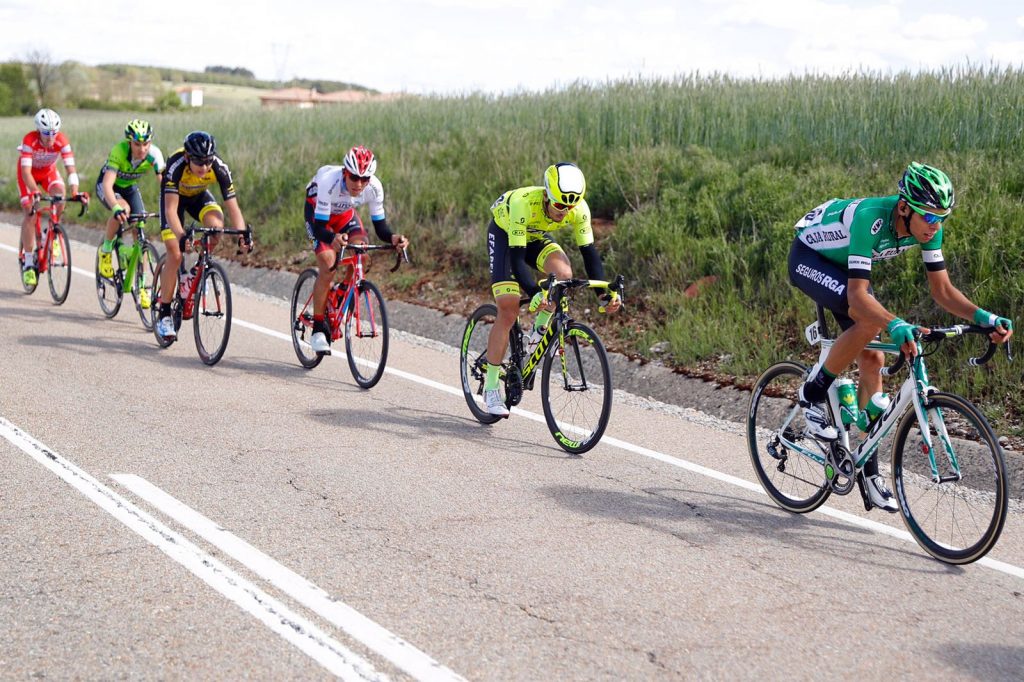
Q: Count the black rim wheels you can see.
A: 12